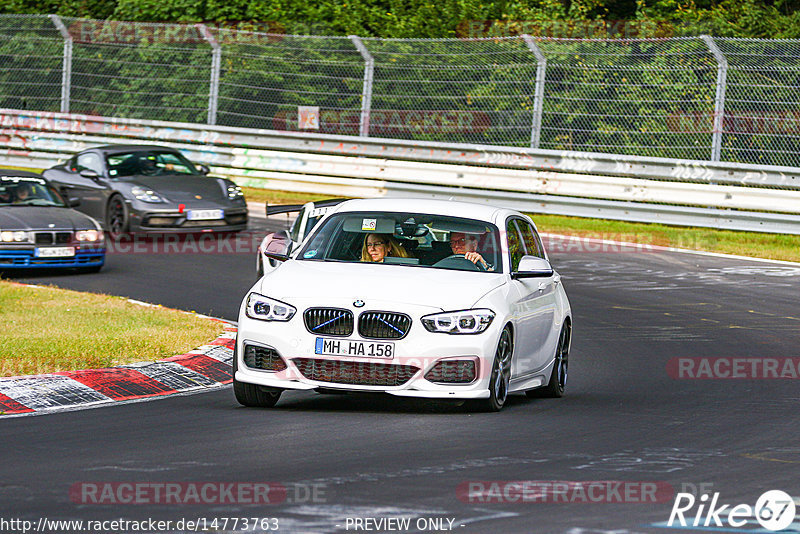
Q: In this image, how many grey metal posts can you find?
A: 5